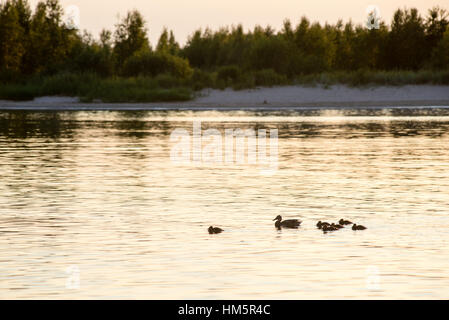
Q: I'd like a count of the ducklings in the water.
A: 6